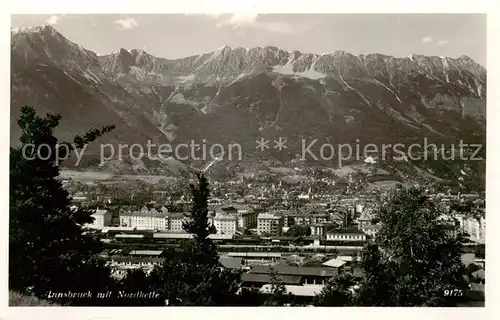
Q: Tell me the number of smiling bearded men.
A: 0